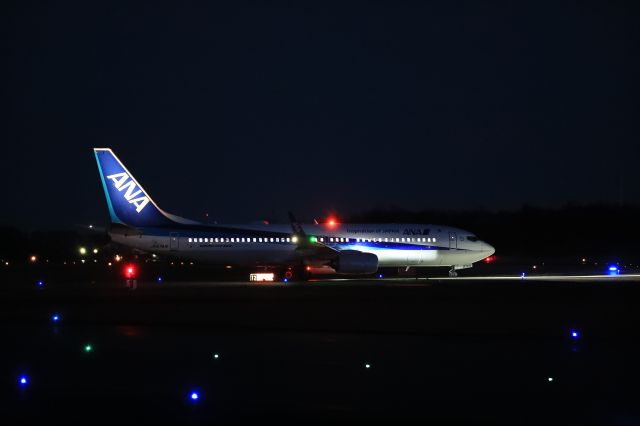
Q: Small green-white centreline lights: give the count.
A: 4